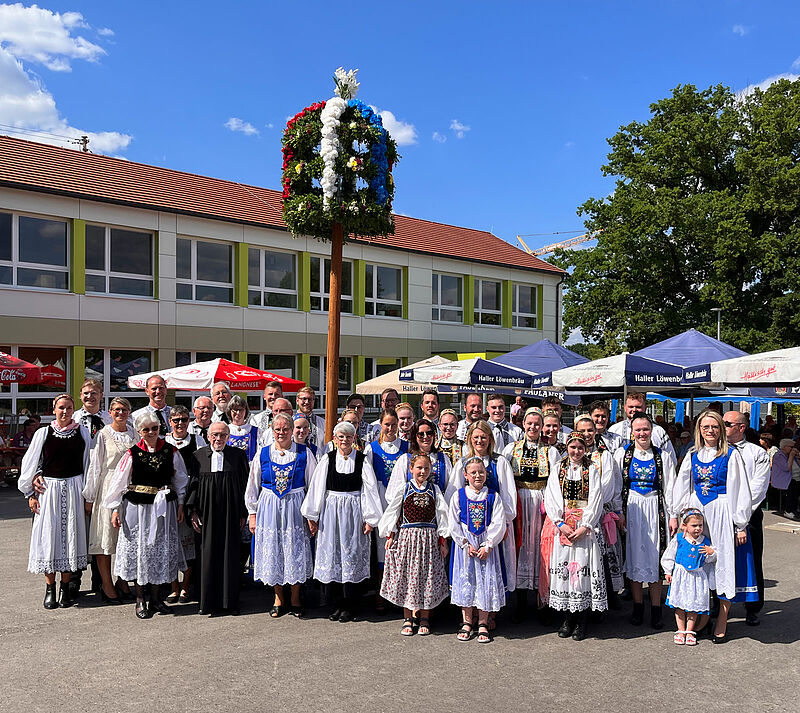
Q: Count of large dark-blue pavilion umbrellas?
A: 2